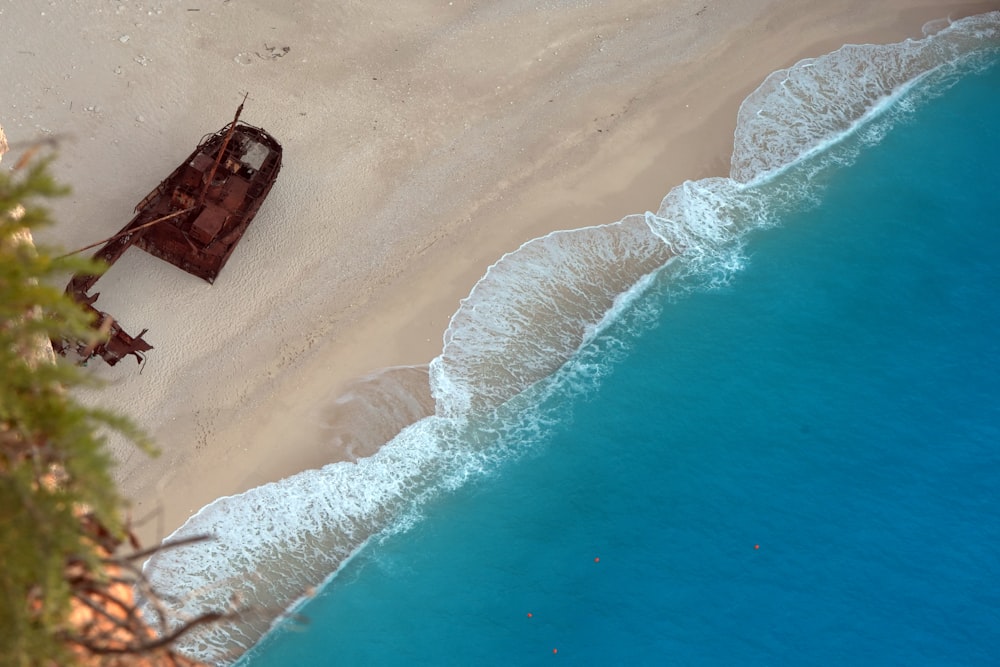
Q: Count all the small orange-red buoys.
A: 4